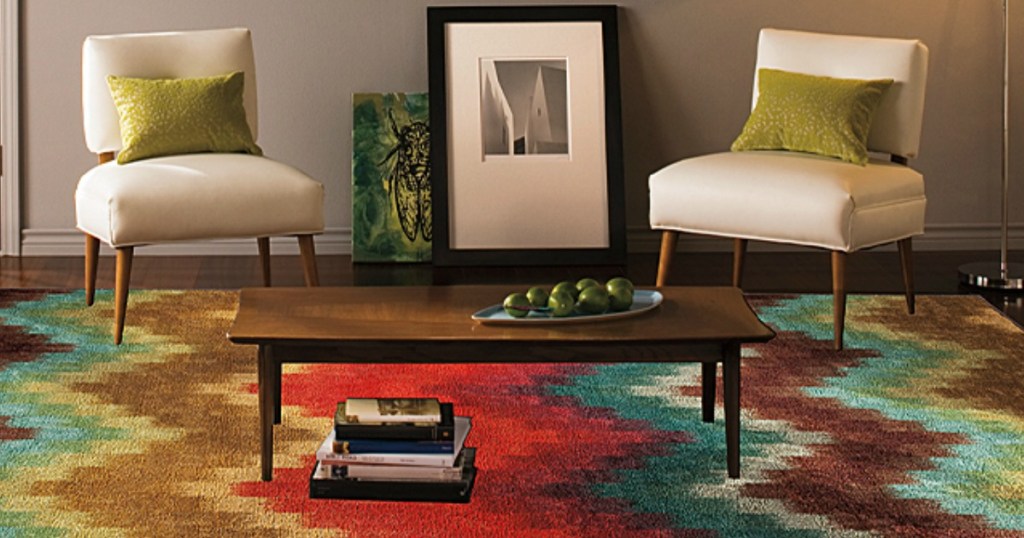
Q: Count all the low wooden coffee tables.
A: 1